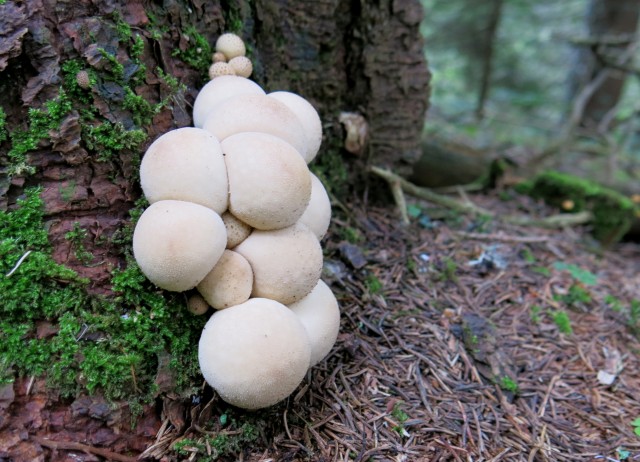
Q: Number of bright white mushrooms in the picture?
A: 10